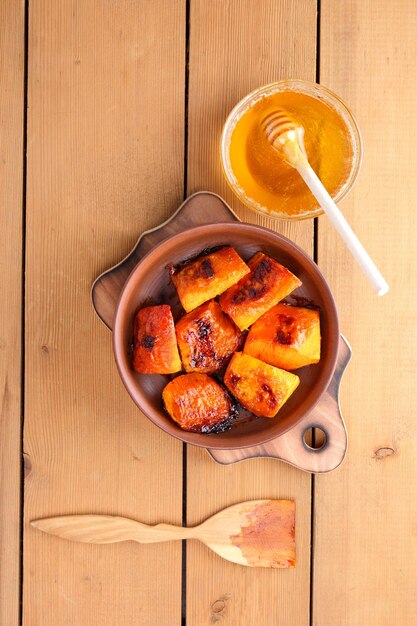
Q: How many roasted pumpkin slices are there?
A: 7